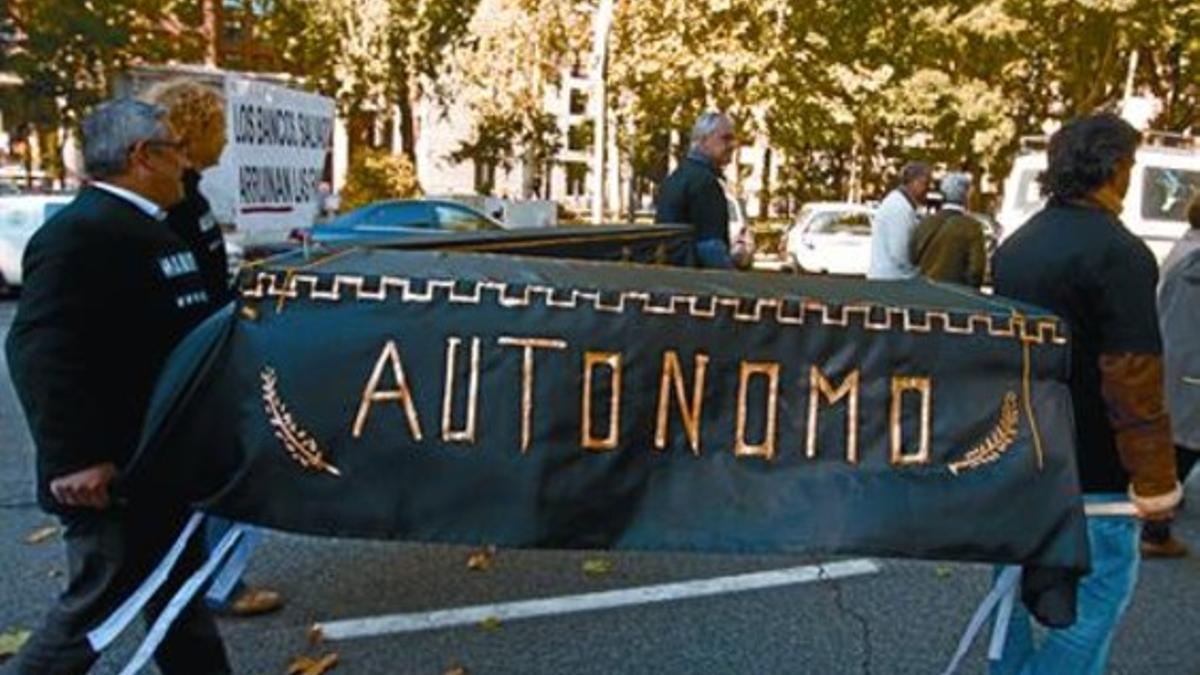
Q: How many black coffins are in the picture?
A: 2